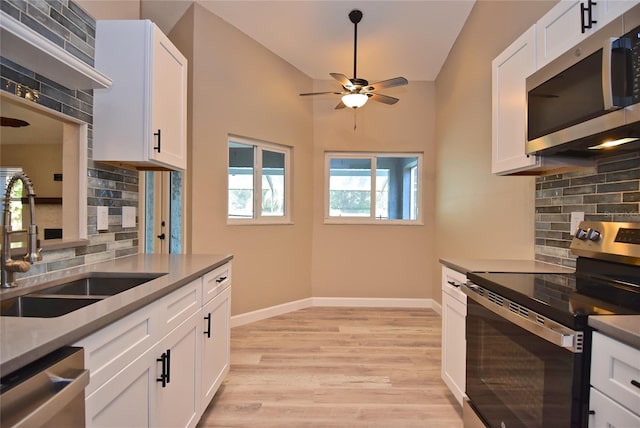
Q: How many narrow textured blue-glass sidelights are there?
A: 2